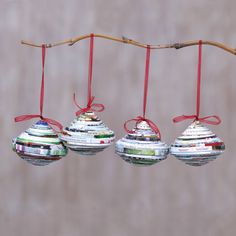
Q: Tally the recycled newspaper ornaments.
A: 4